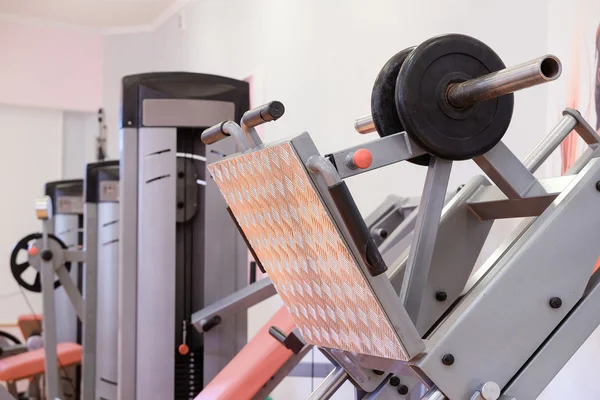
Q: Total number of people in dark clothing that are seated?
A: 0